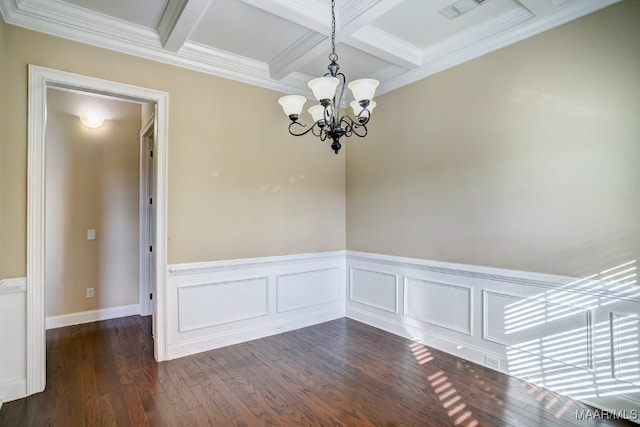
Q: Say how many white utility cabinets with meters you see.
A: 0